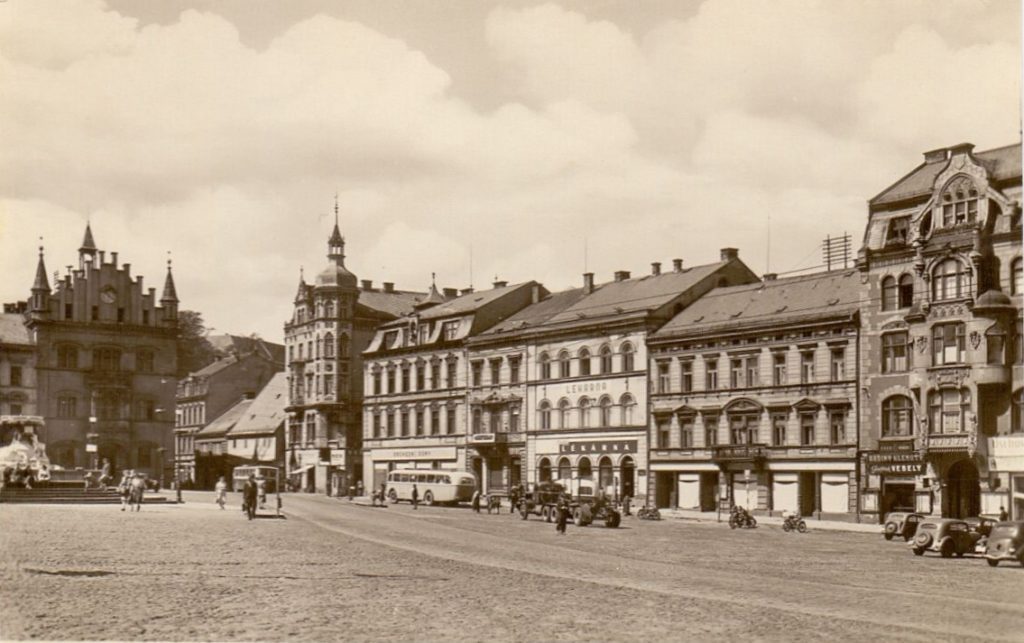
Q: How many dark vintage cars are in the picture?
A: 4